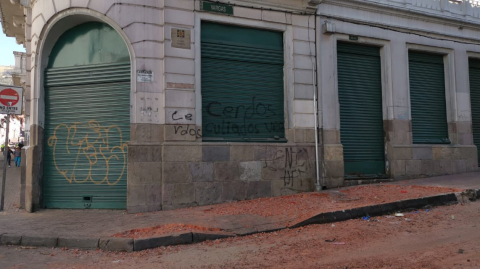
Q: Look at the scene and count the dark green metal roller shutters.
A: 5